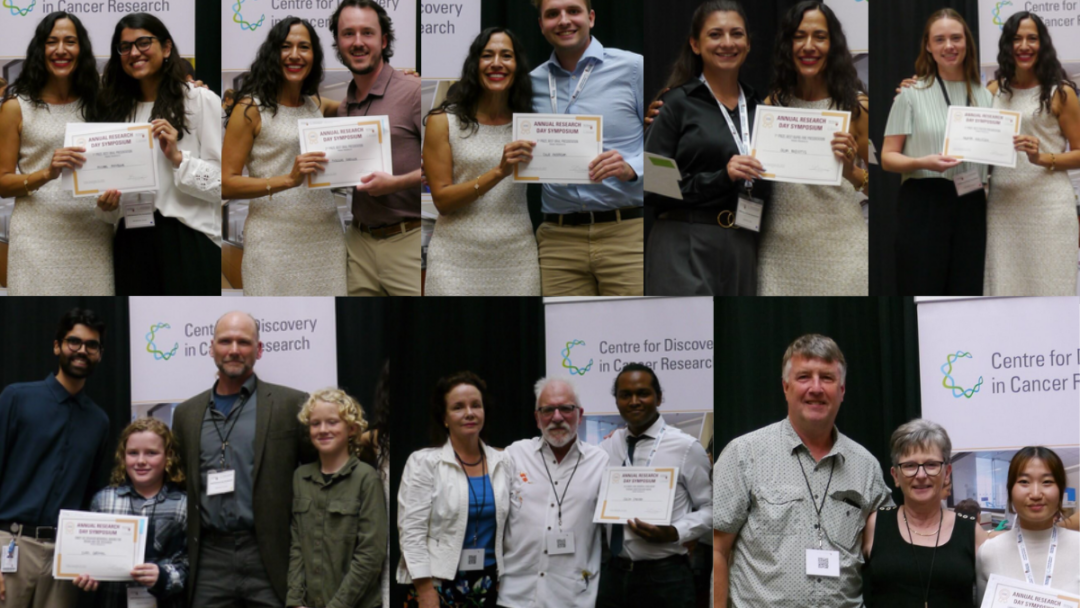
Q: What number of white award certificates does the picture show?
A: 8